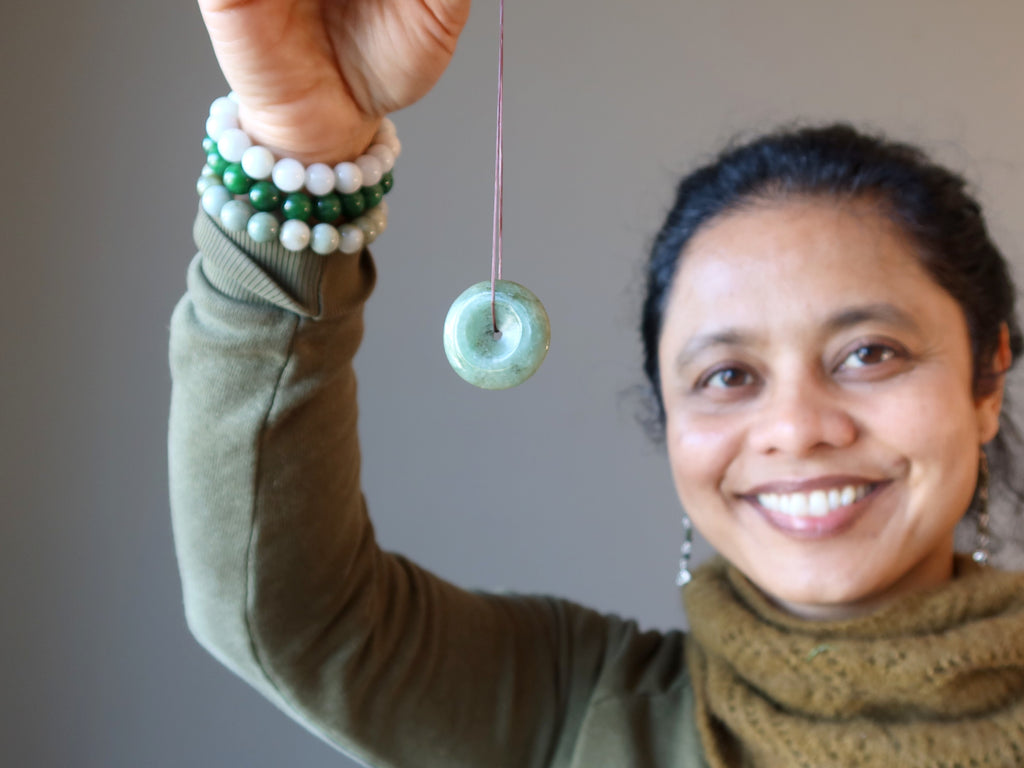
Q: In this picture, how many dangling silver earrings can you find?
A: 2